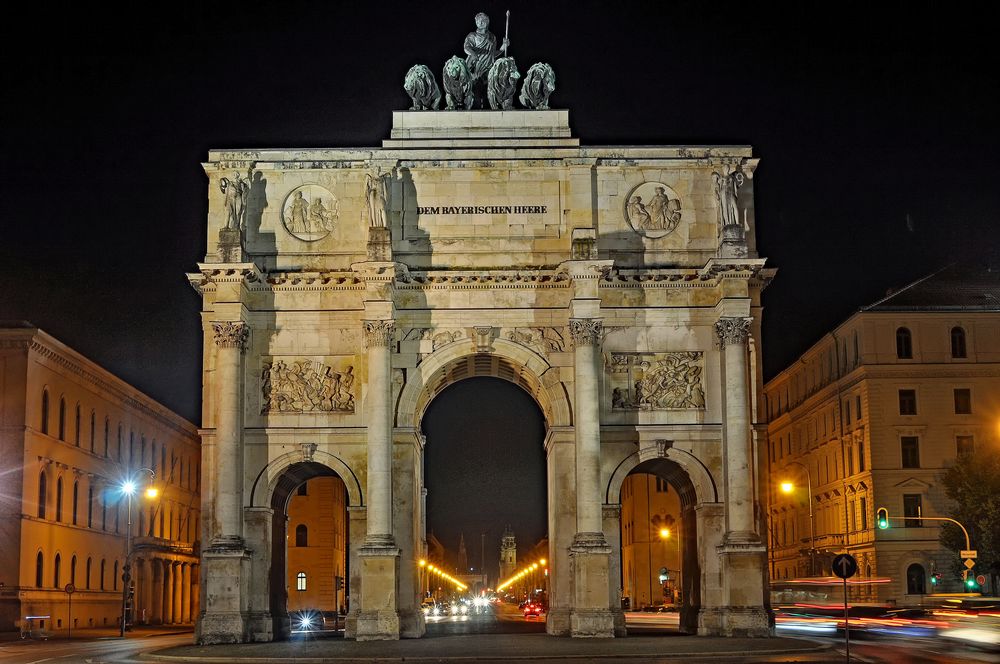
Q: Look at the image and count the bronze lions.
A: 4